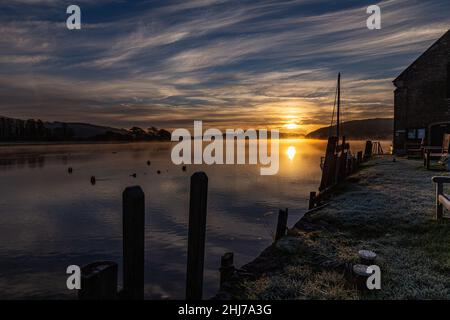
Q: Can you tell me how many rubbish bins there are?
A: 0